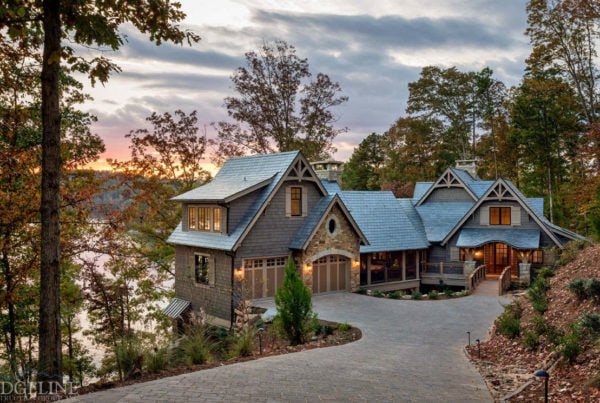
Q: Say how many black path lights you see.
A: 4